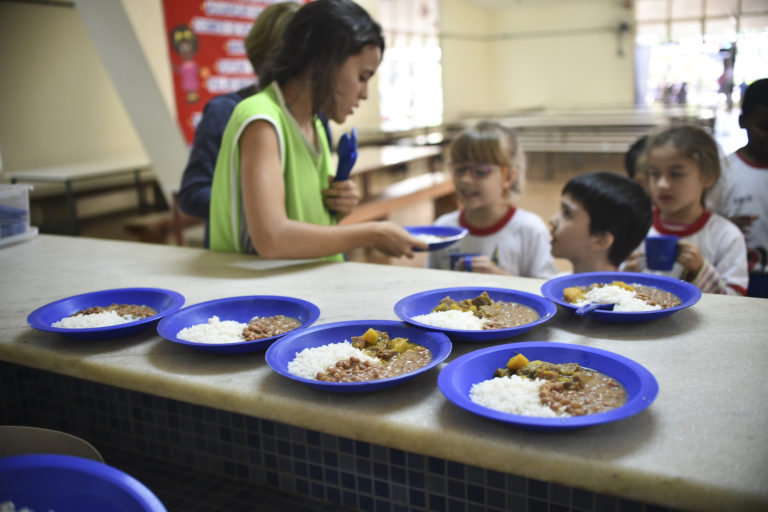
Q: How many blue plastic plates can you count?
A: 8